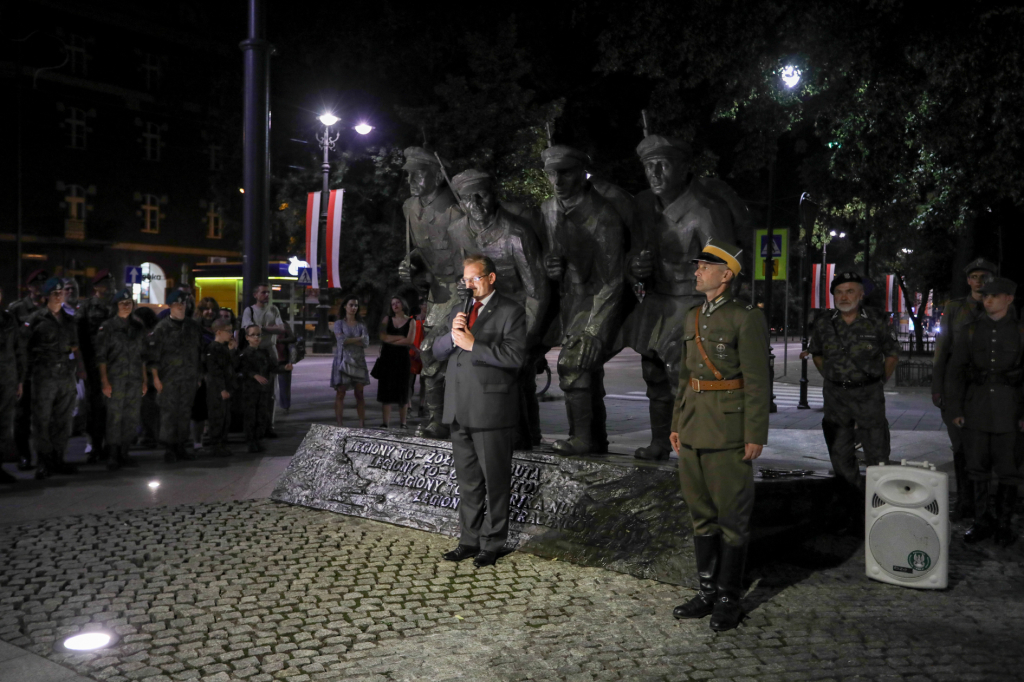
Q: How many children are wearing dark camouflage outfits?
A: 2